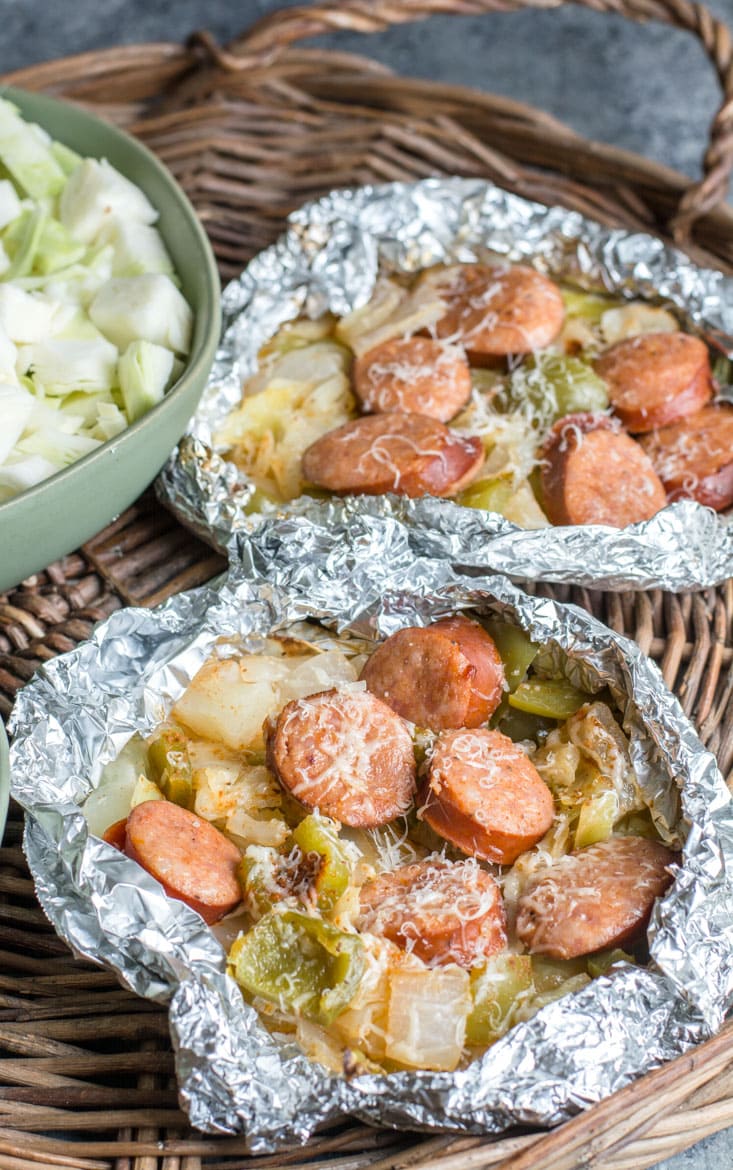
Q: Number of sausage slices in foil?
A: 12